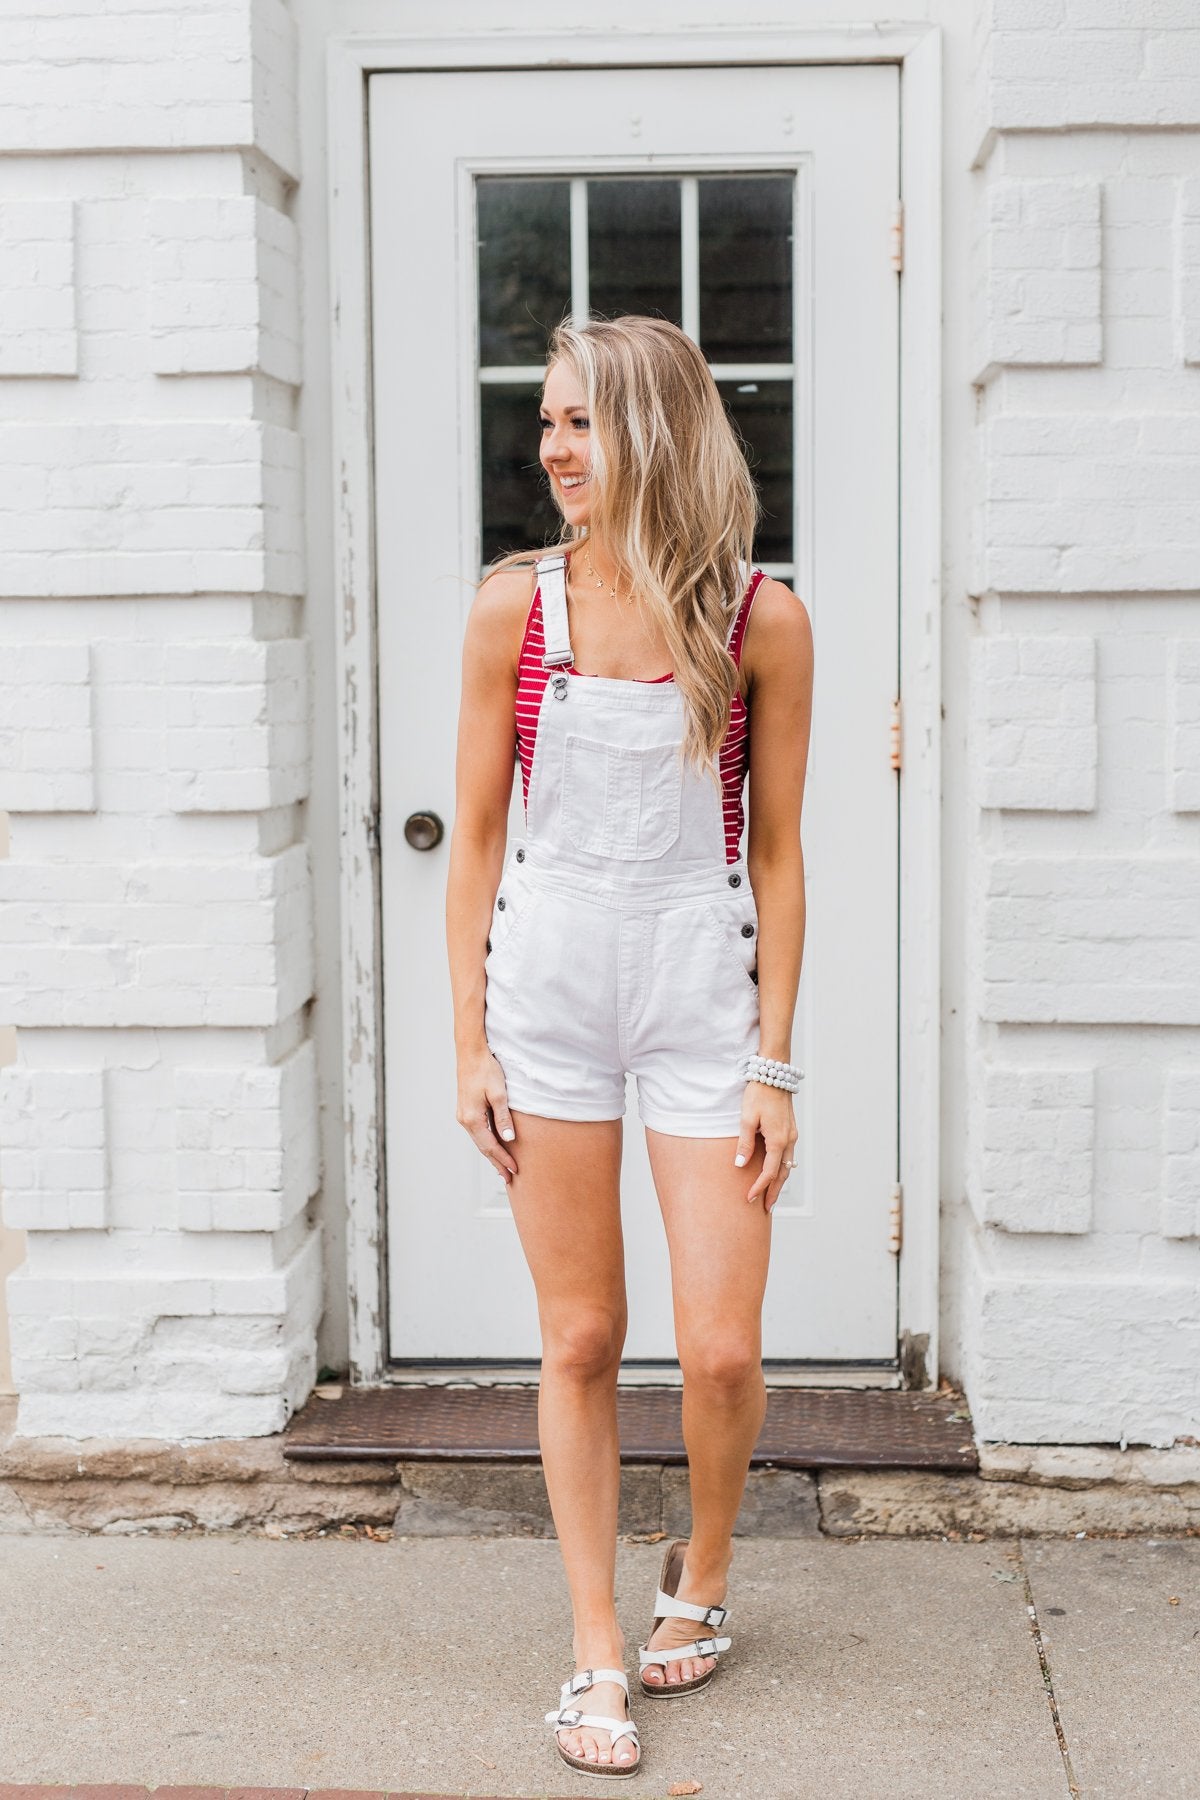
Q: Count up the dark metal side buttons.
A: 6